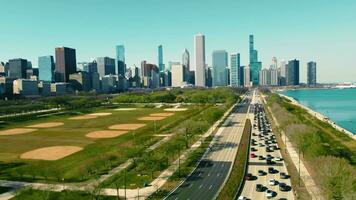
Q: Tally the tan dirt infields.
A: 11